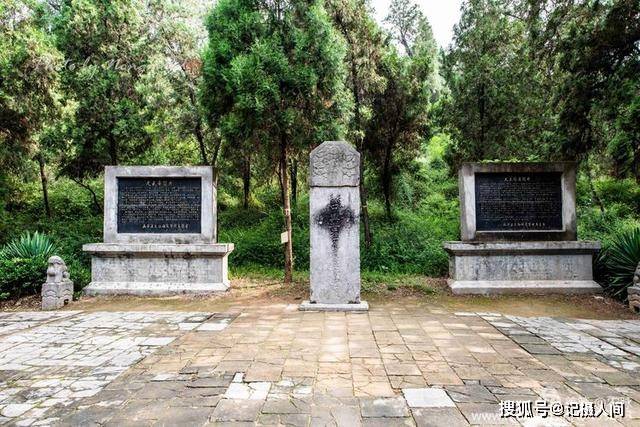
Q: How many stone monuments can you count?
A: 3